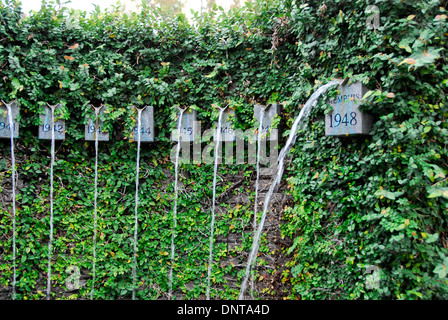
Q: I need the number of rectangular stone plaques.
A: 8